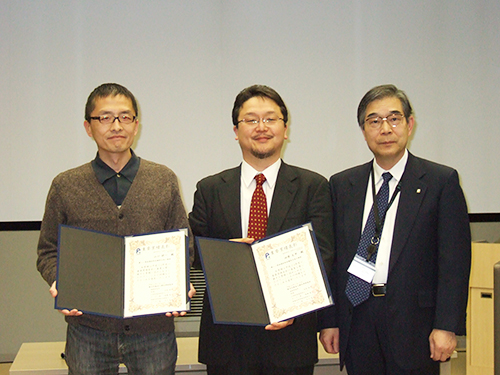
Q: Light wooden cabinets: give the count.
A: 1